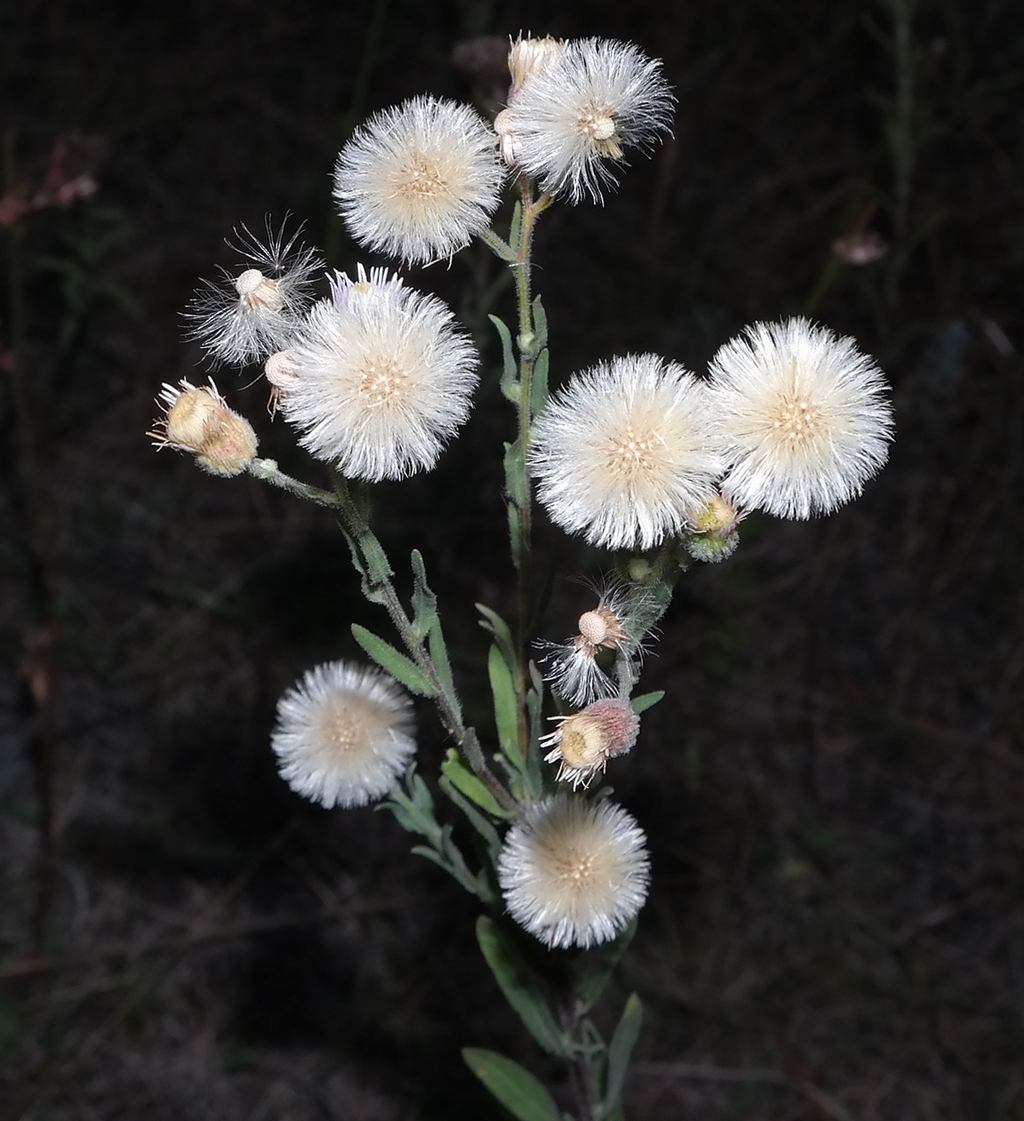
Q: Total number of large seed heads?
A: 7